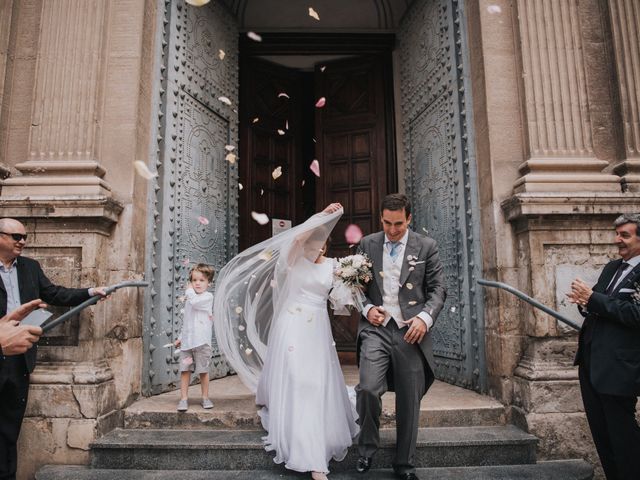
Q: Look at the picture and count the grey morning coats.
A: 1